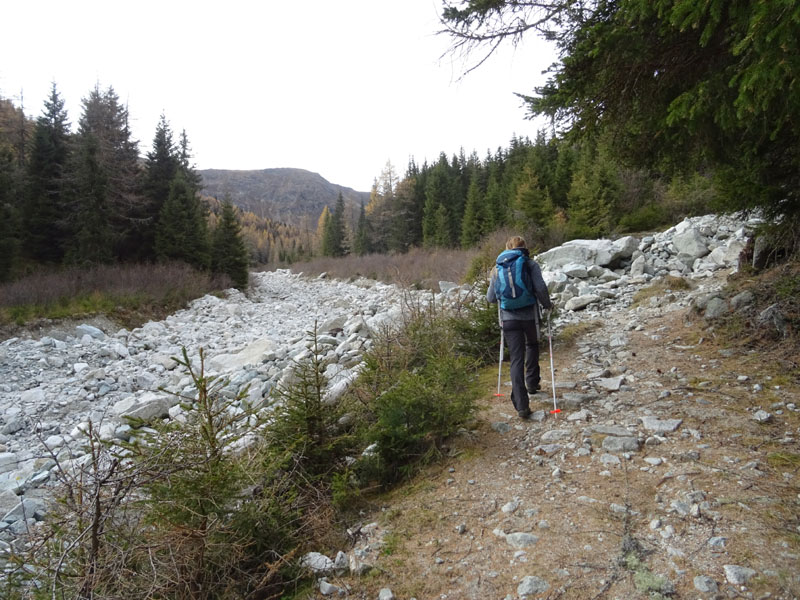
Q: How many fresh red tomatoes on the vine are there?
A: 0